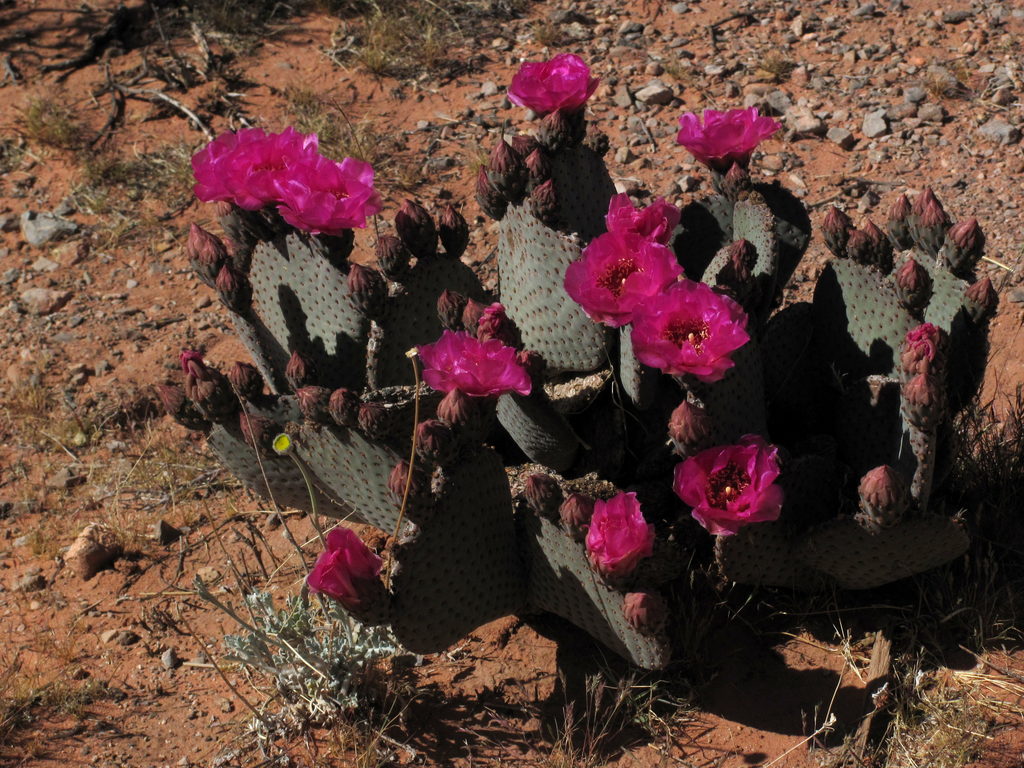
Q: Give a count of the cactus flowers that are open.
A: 11